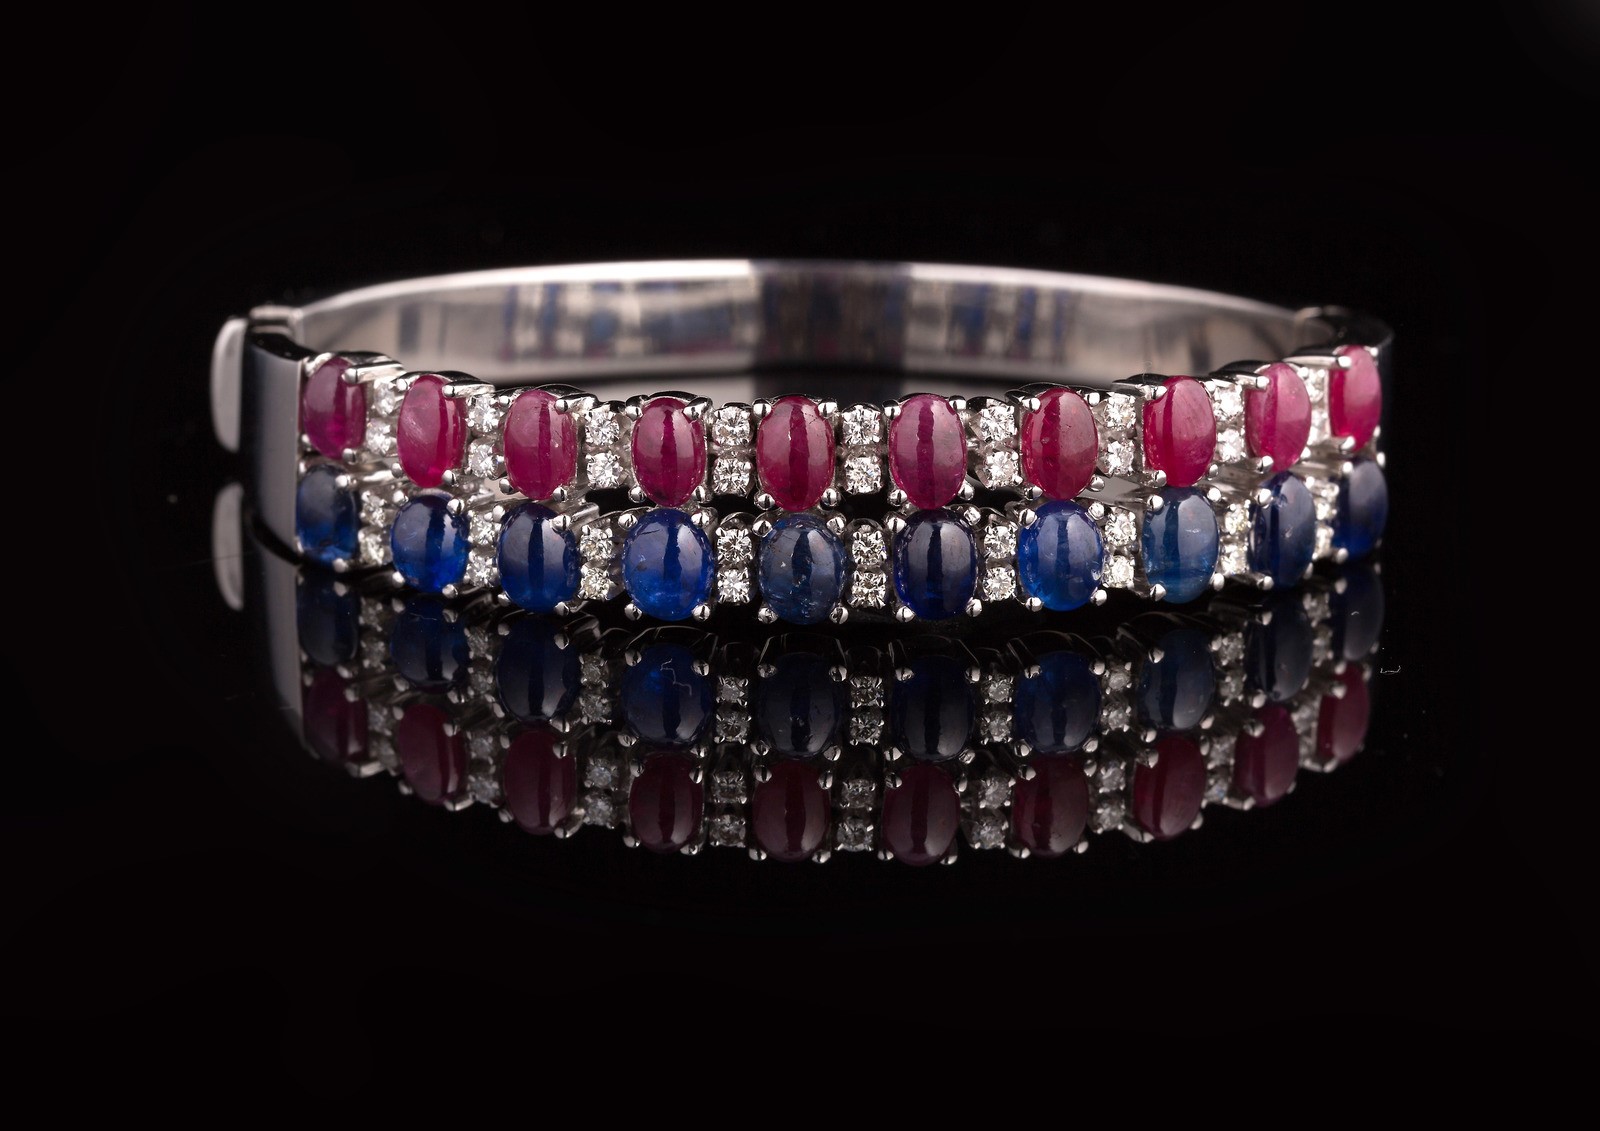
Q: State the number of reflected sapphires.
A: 10